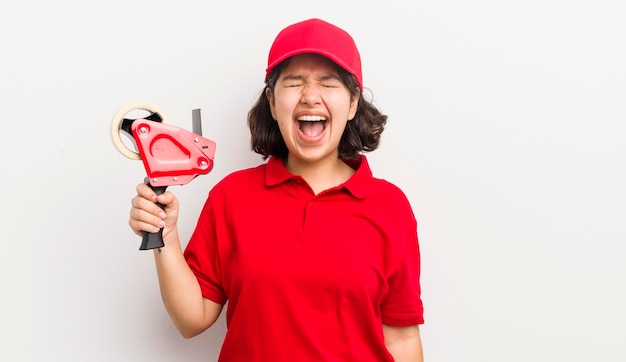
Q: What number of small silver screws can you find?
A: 5